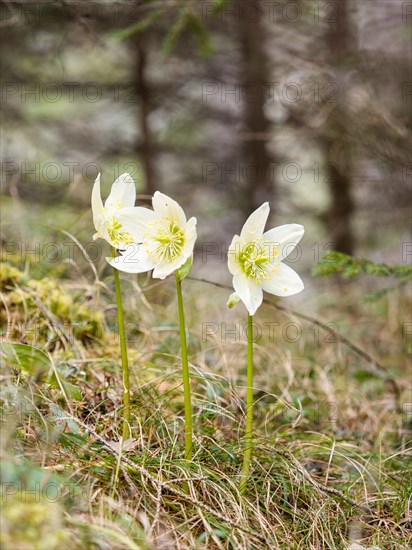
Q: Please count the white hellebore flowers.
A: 3